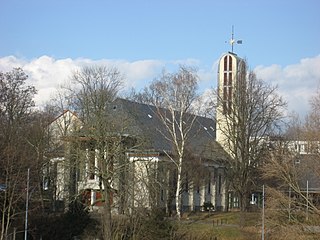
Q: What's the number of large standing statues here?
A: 0